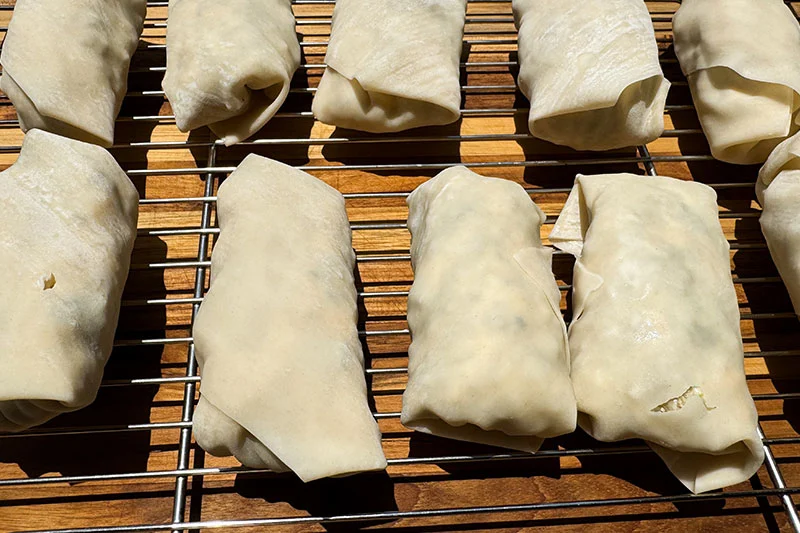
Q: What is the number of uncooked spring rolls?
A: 10